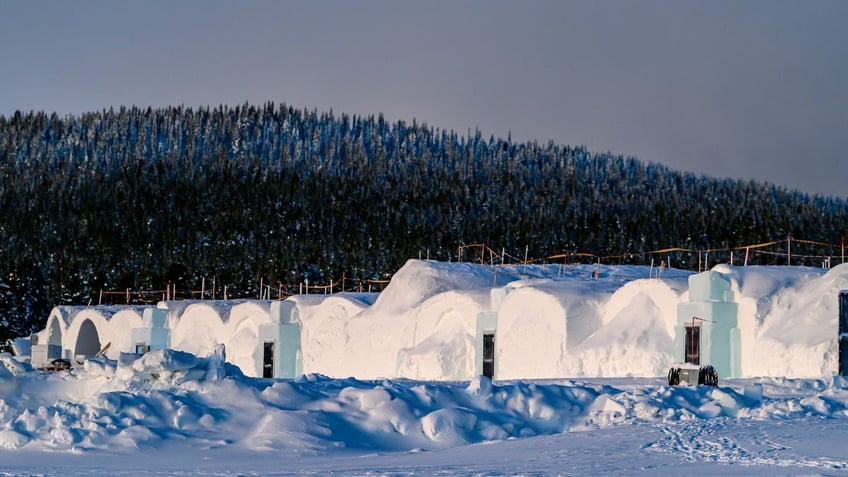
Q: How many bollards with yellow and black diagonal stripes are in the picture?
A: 0